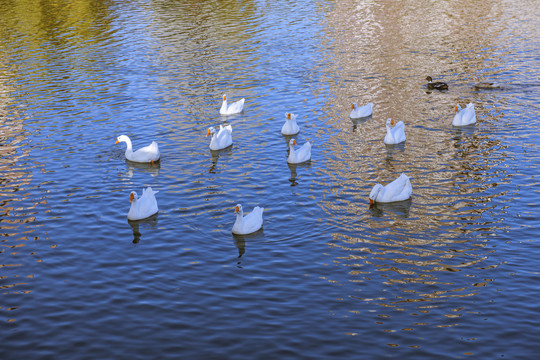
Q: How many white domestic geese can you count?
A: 11